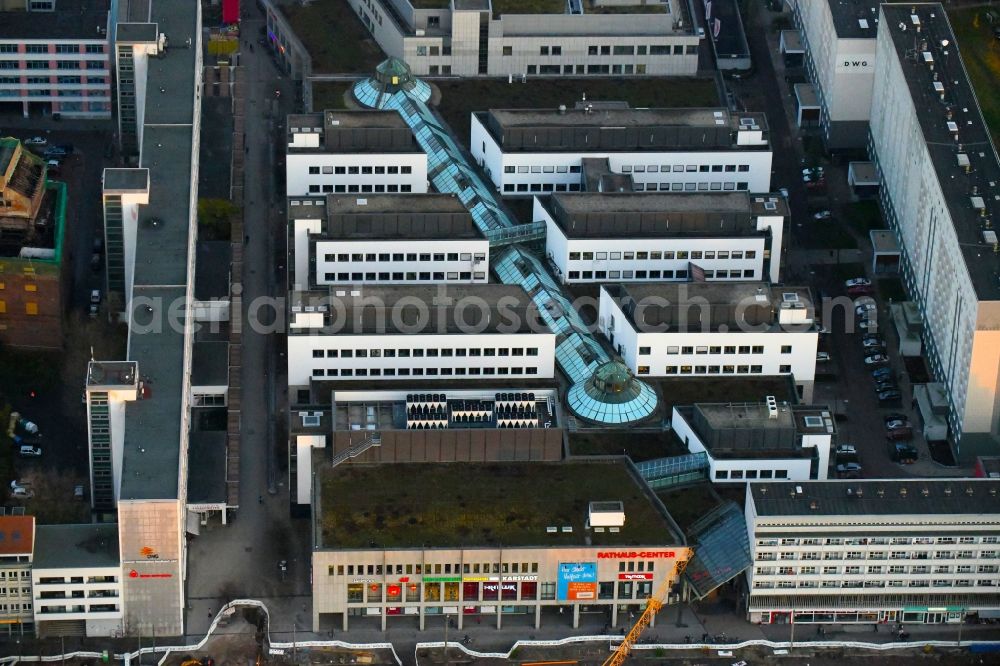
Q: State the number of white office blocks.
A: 7